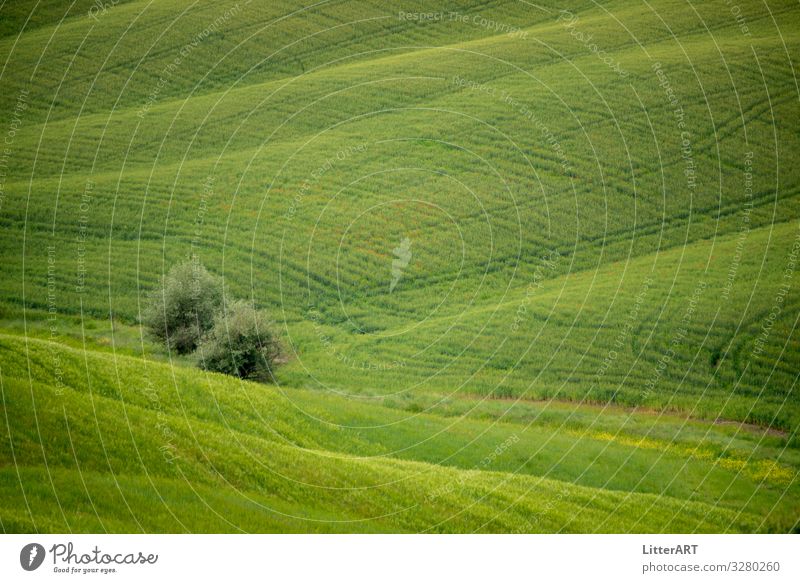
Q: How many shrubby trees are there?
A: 2